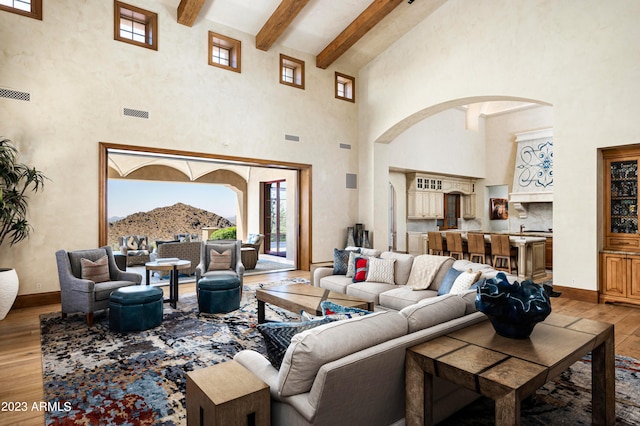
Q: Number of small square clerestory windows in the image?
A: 5